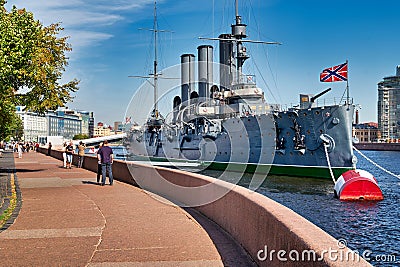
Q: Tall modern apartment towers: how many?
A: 1